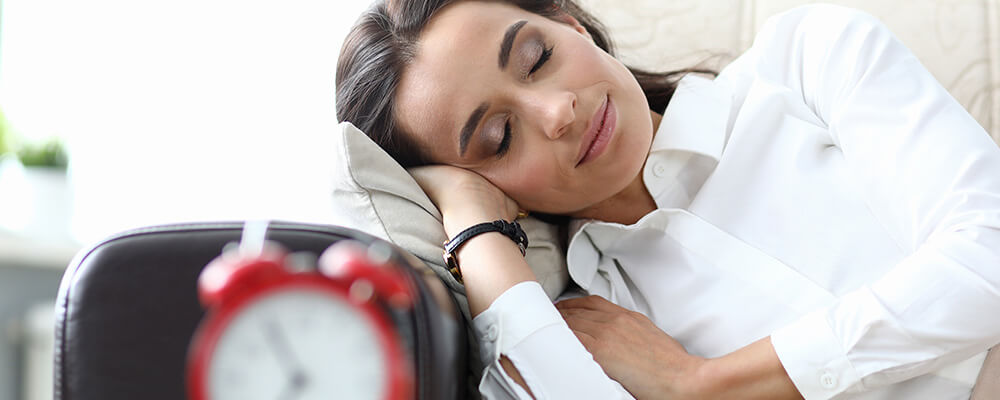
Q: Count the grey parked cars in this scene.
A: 0